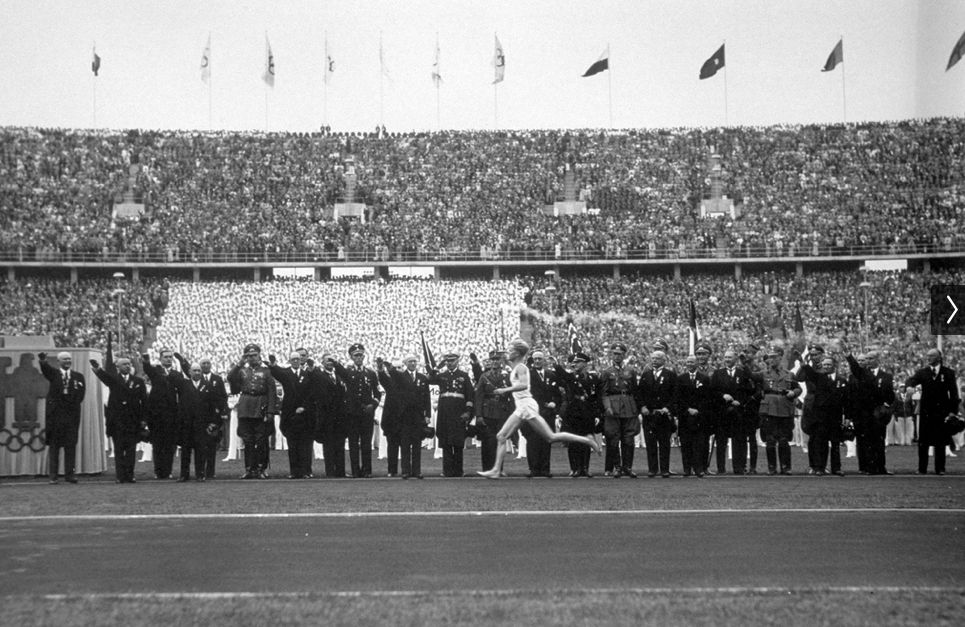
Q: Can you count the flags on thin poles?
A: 11